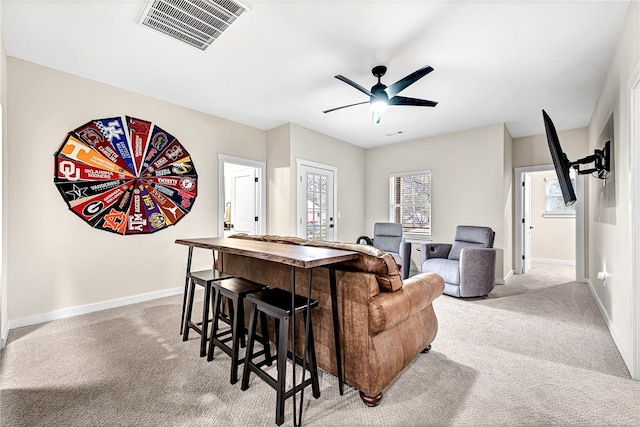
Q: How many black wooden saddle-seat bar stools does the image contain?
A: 3